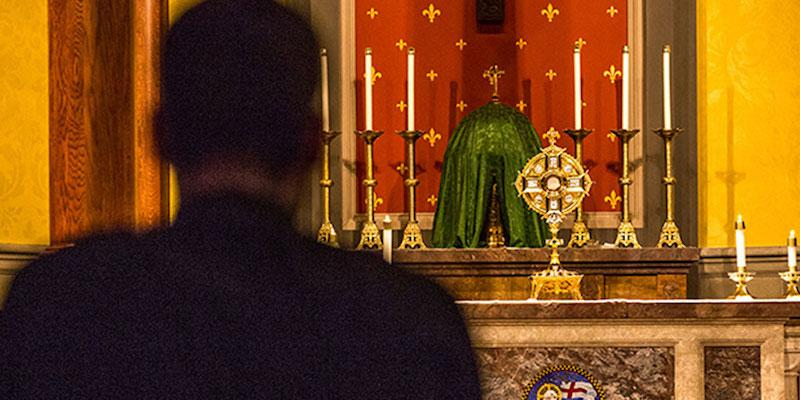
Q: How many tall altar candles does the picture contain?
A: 6